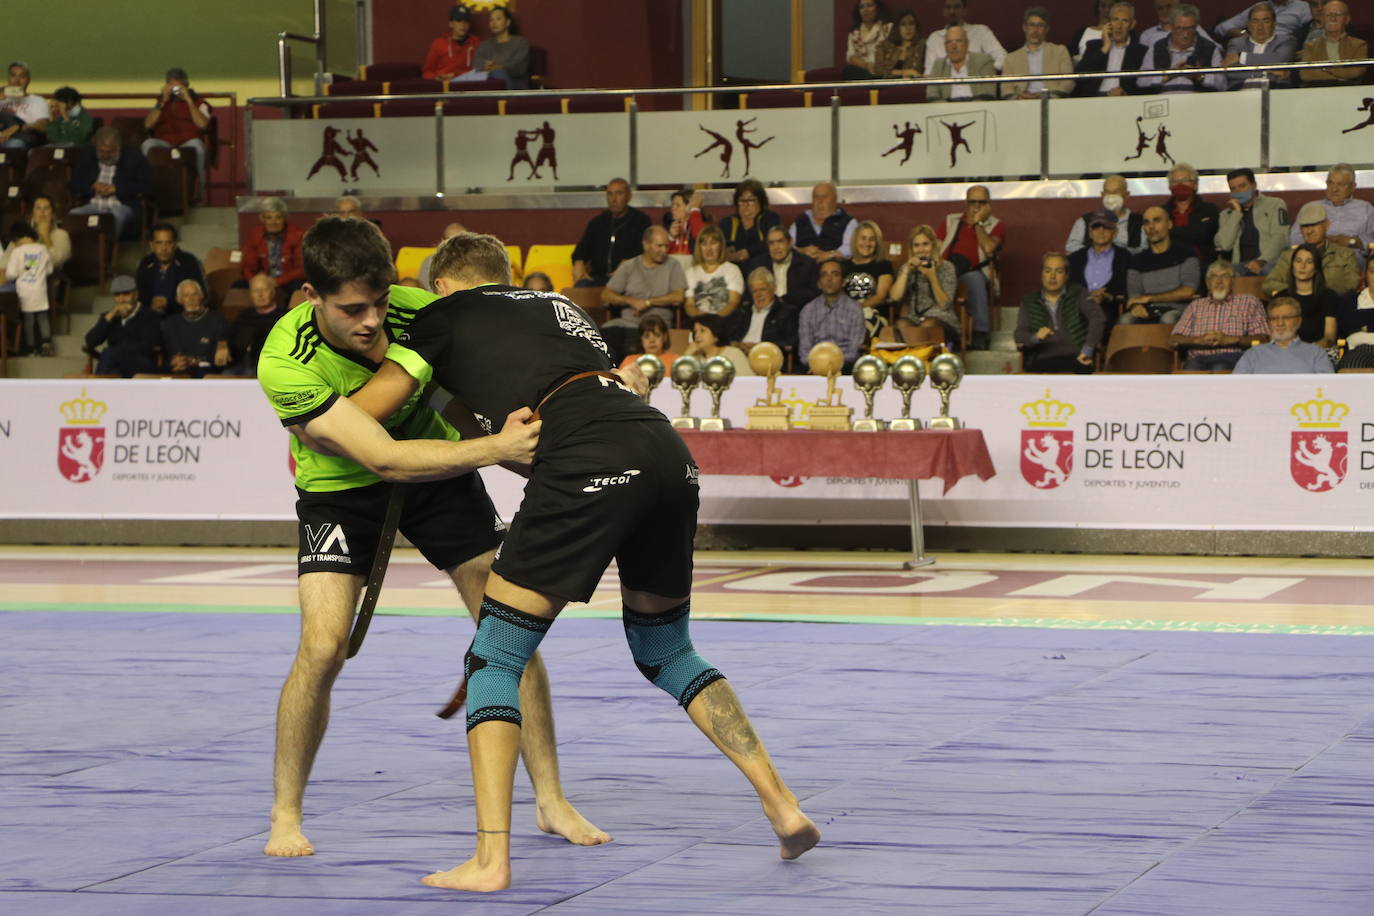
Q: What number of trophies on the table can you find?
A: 8